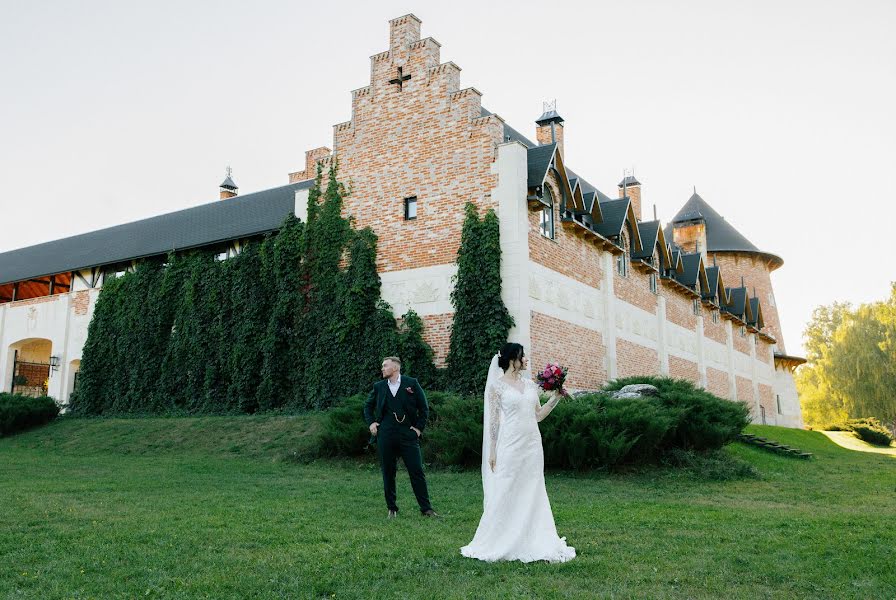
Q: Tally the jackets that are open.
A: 1